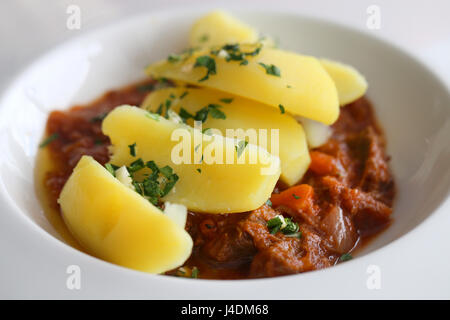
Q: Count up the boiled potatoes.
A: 6